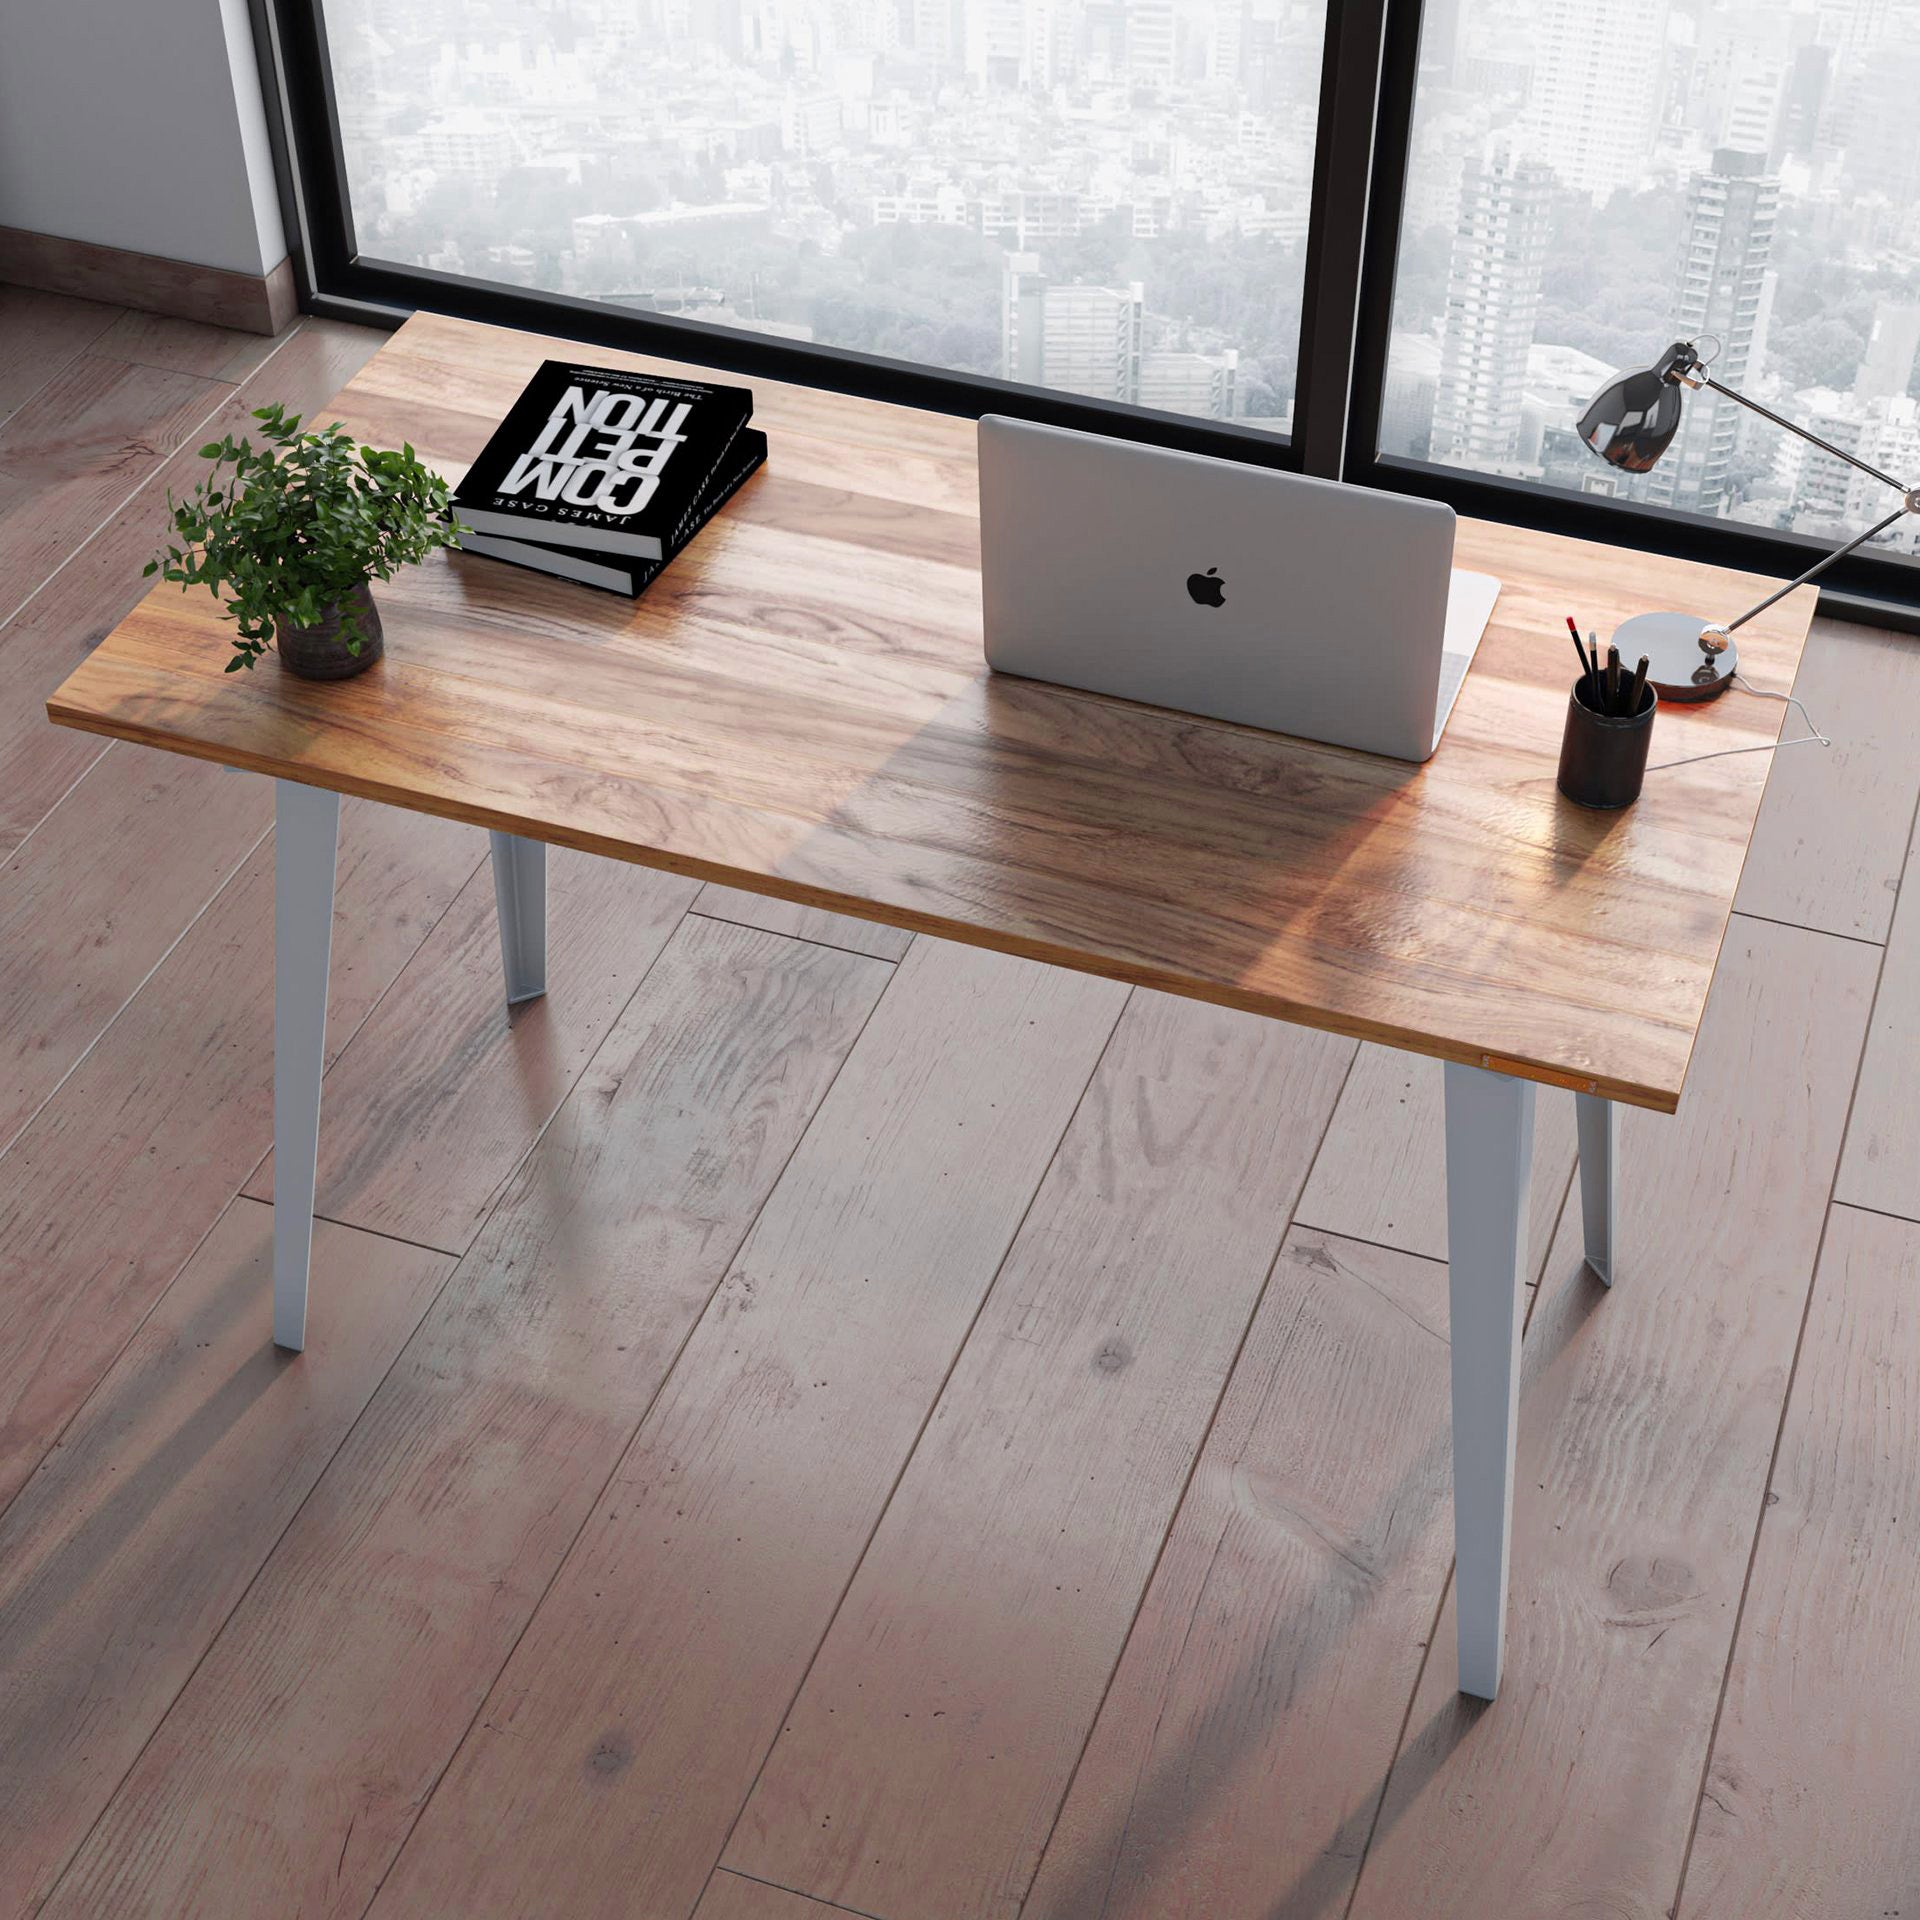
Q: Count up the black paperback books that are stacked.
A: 2